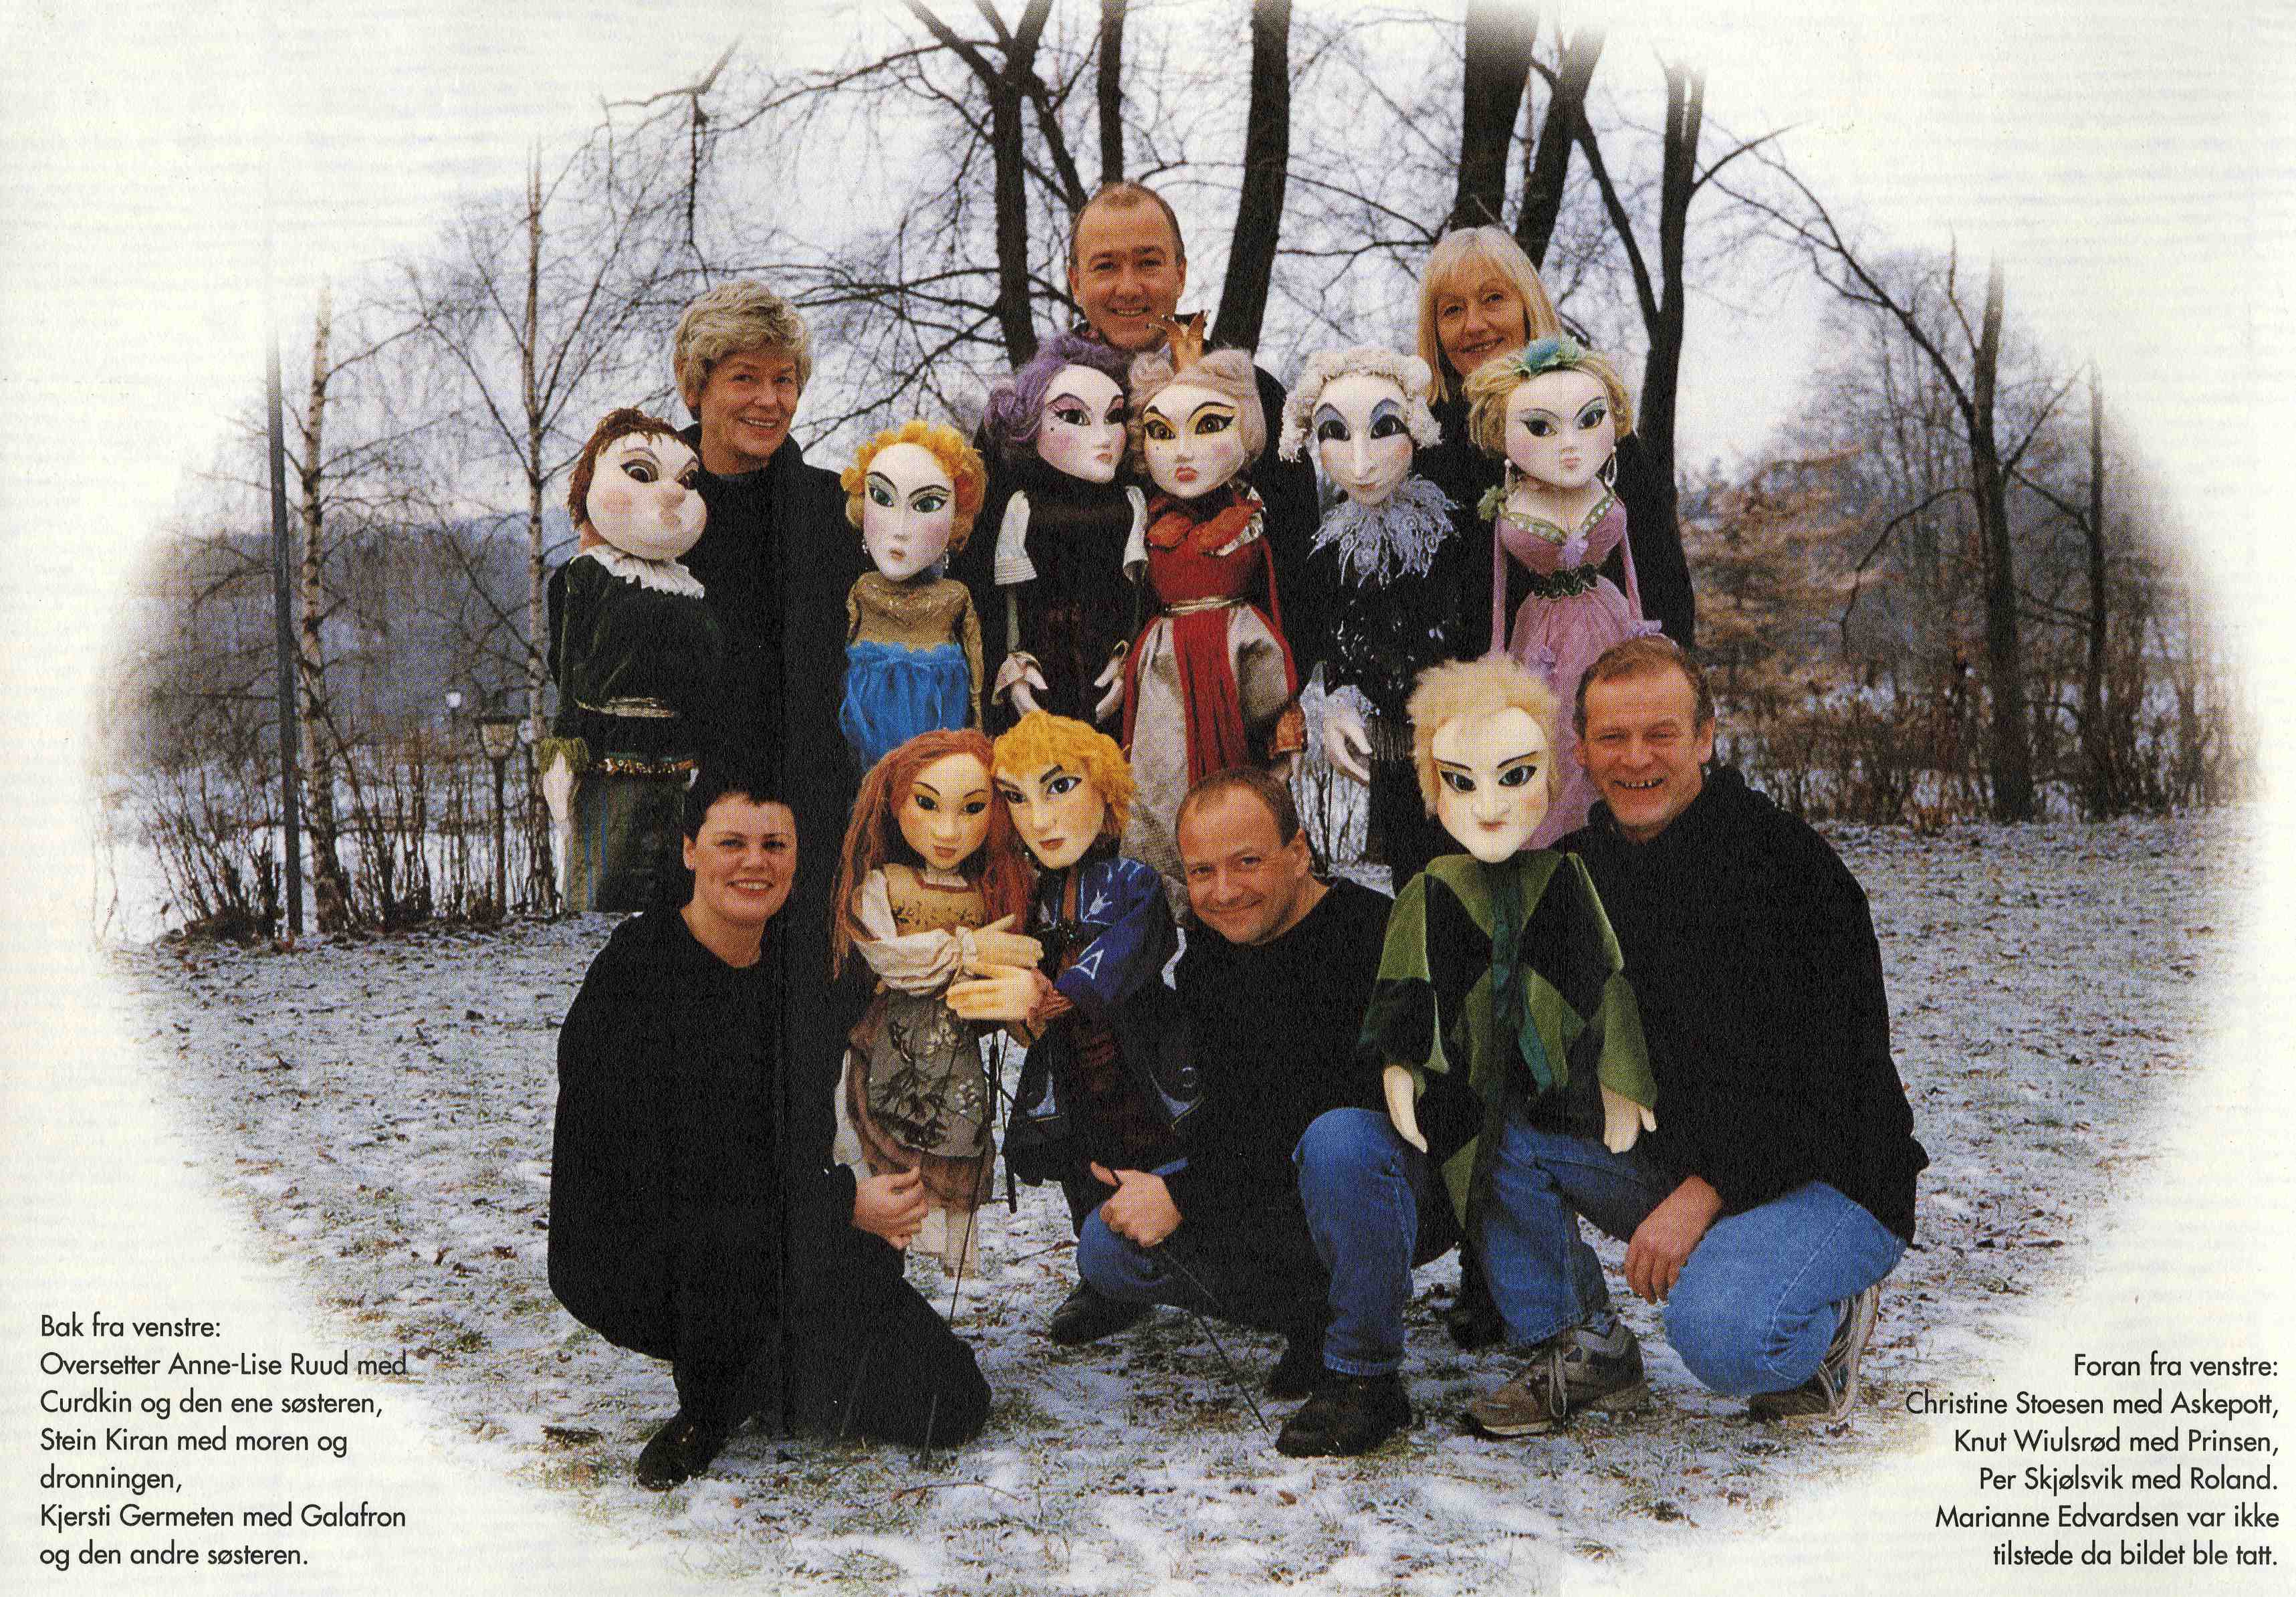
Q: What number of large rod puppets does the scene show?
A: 9